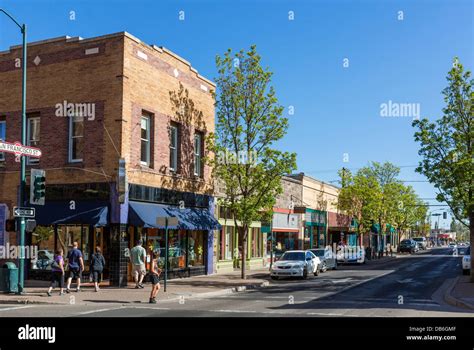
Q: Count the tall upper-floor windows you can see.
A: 6